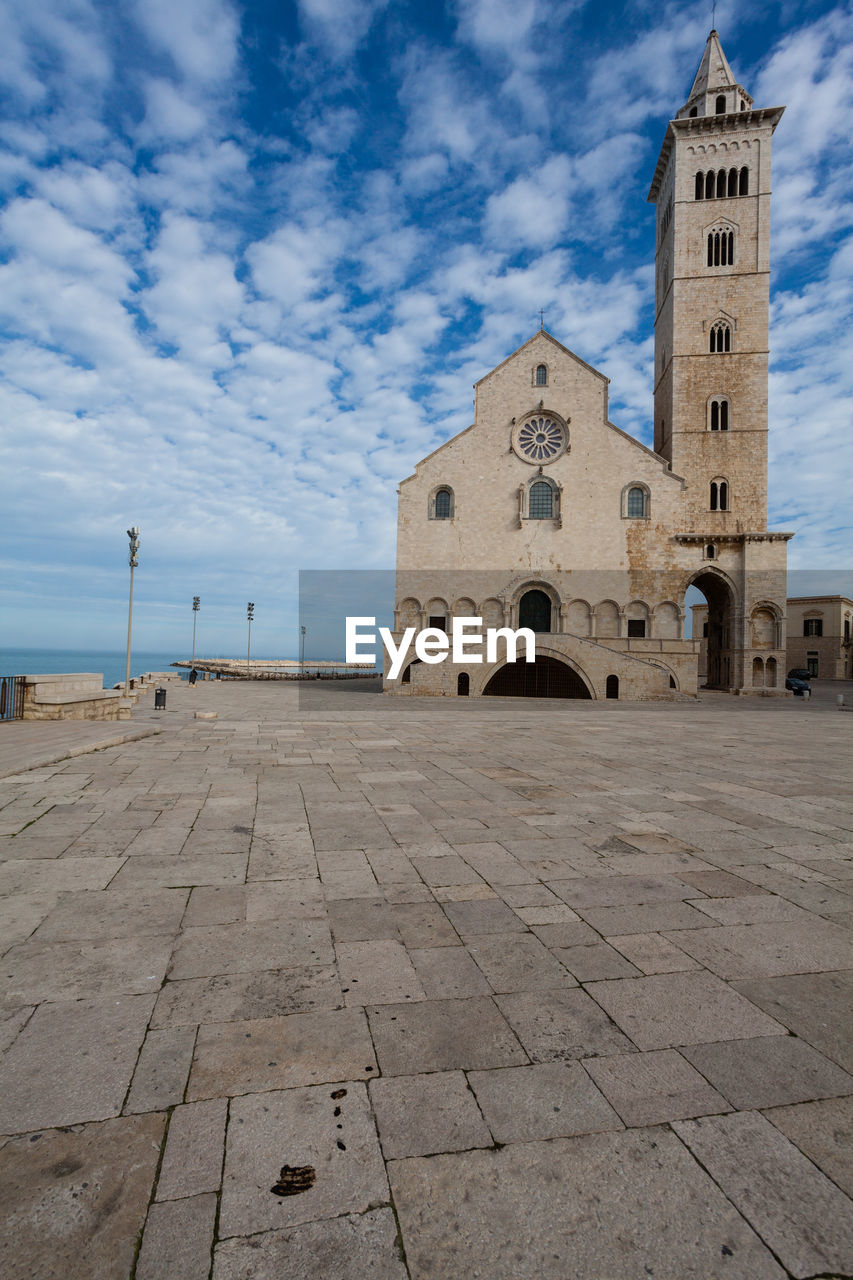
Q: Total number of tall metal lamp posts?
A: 4